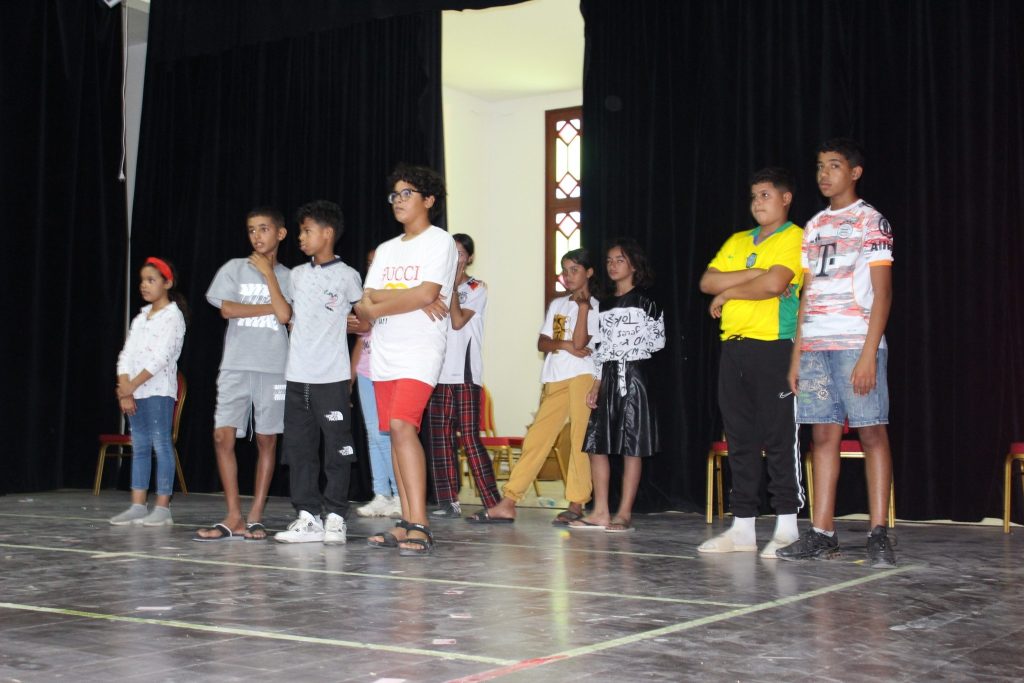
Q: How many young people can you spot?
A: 10